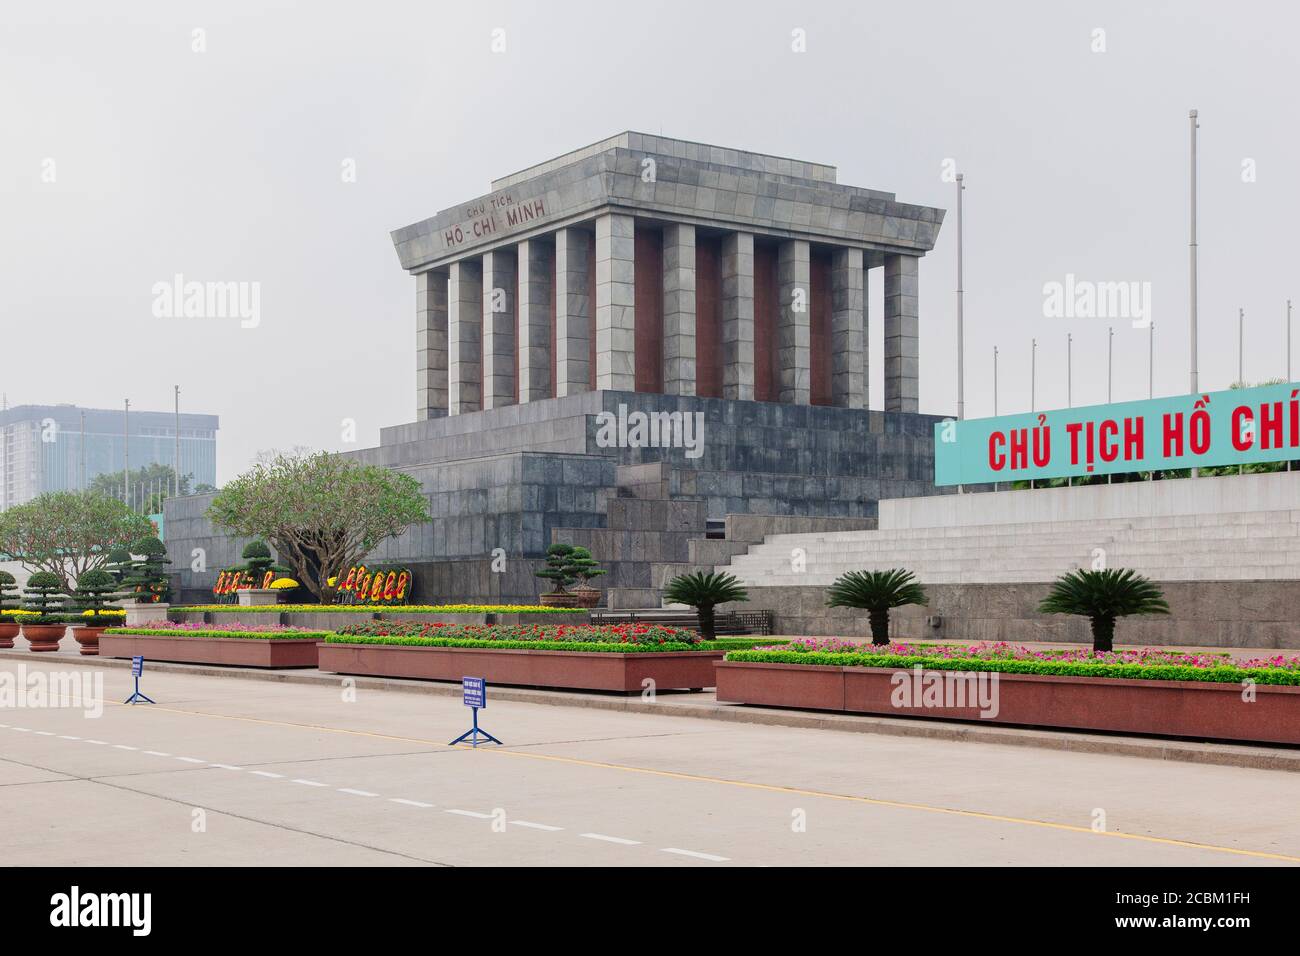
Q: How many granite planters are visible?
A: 3